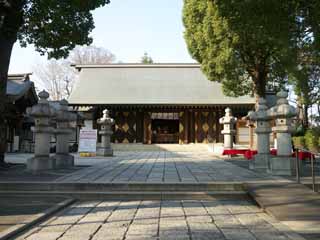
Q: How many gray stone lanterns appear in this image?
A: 6